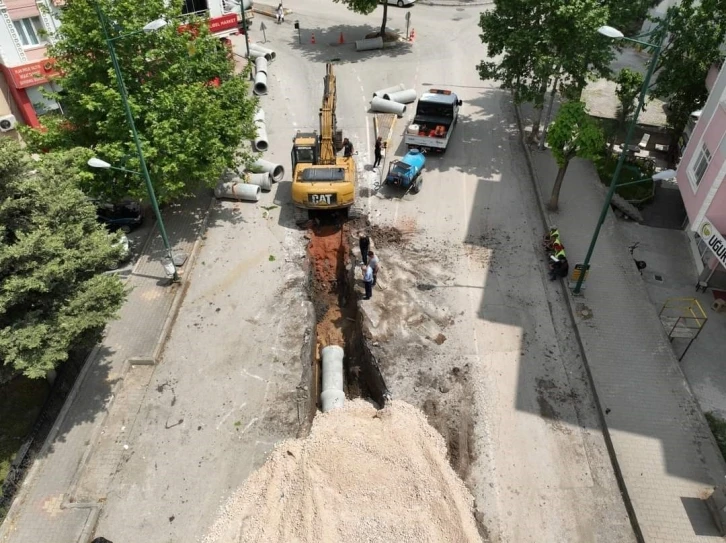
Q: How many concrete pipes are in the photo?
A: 14